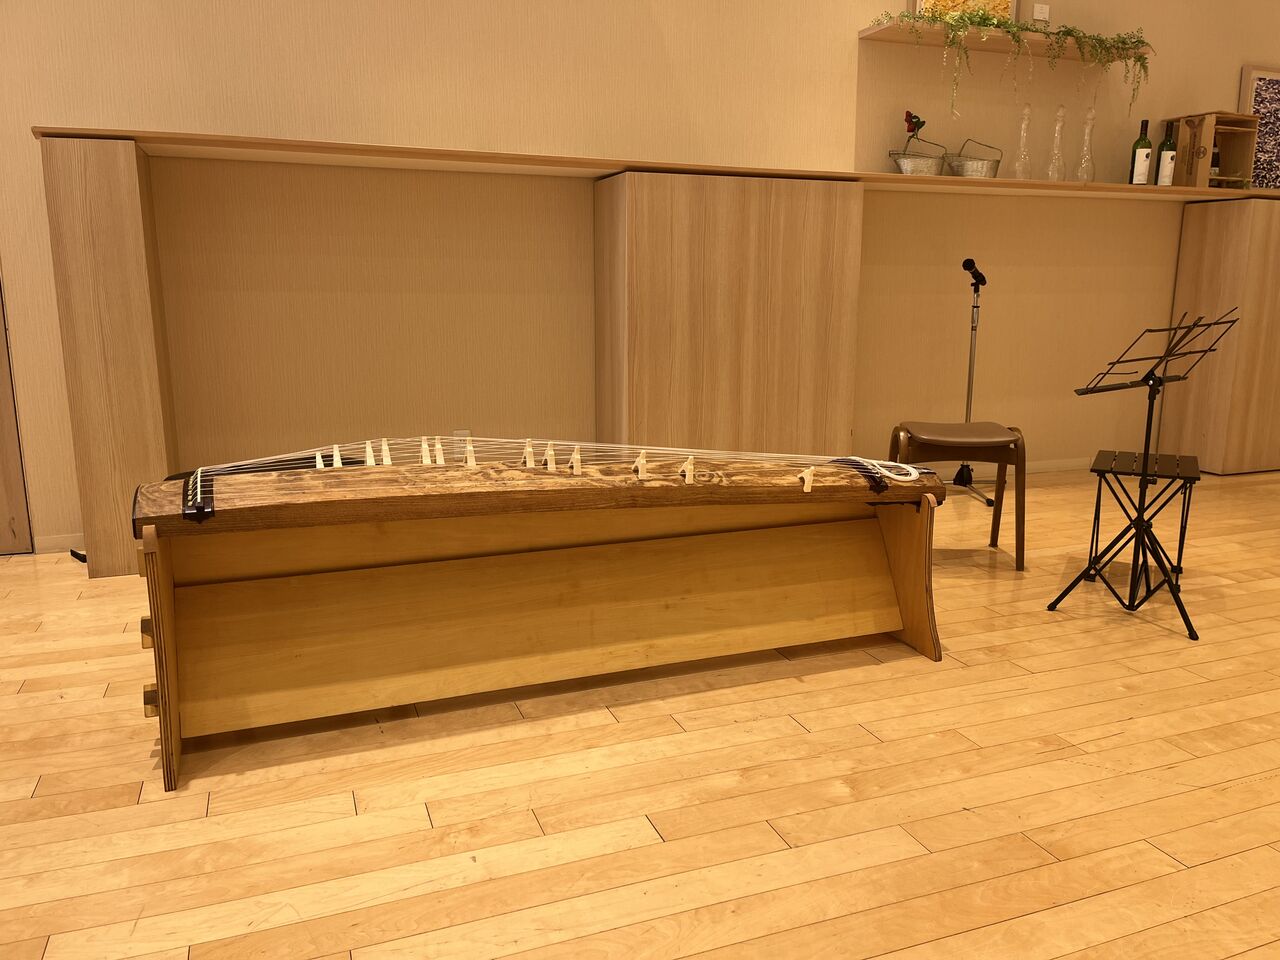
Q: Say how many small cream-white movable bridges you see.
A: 13